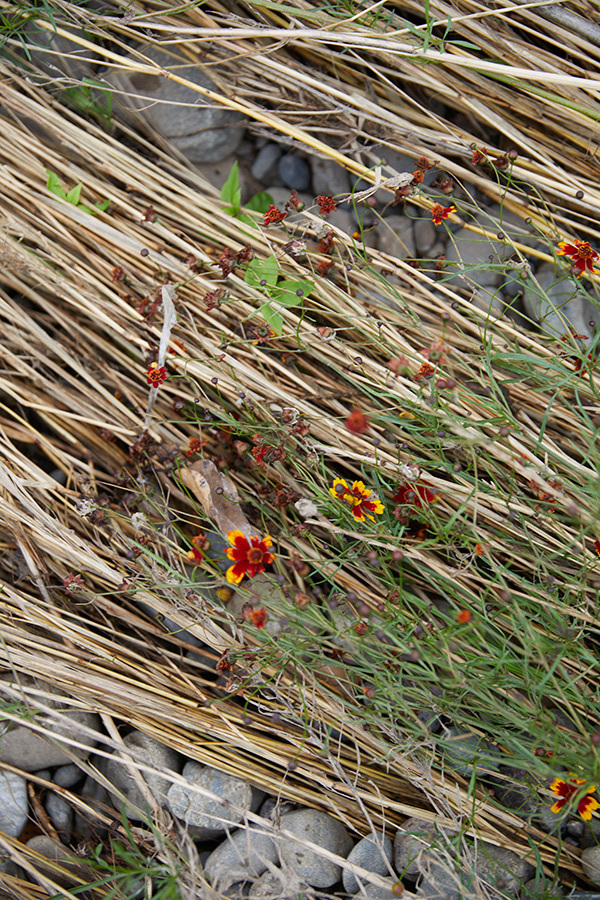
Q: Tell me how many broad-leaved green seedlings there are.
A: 3